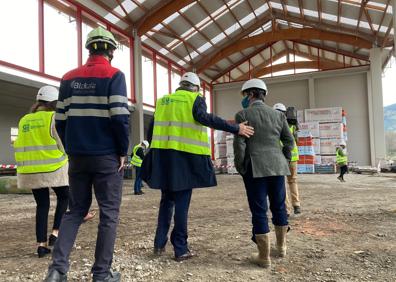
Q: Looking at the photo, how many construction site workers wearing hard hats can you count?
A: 7